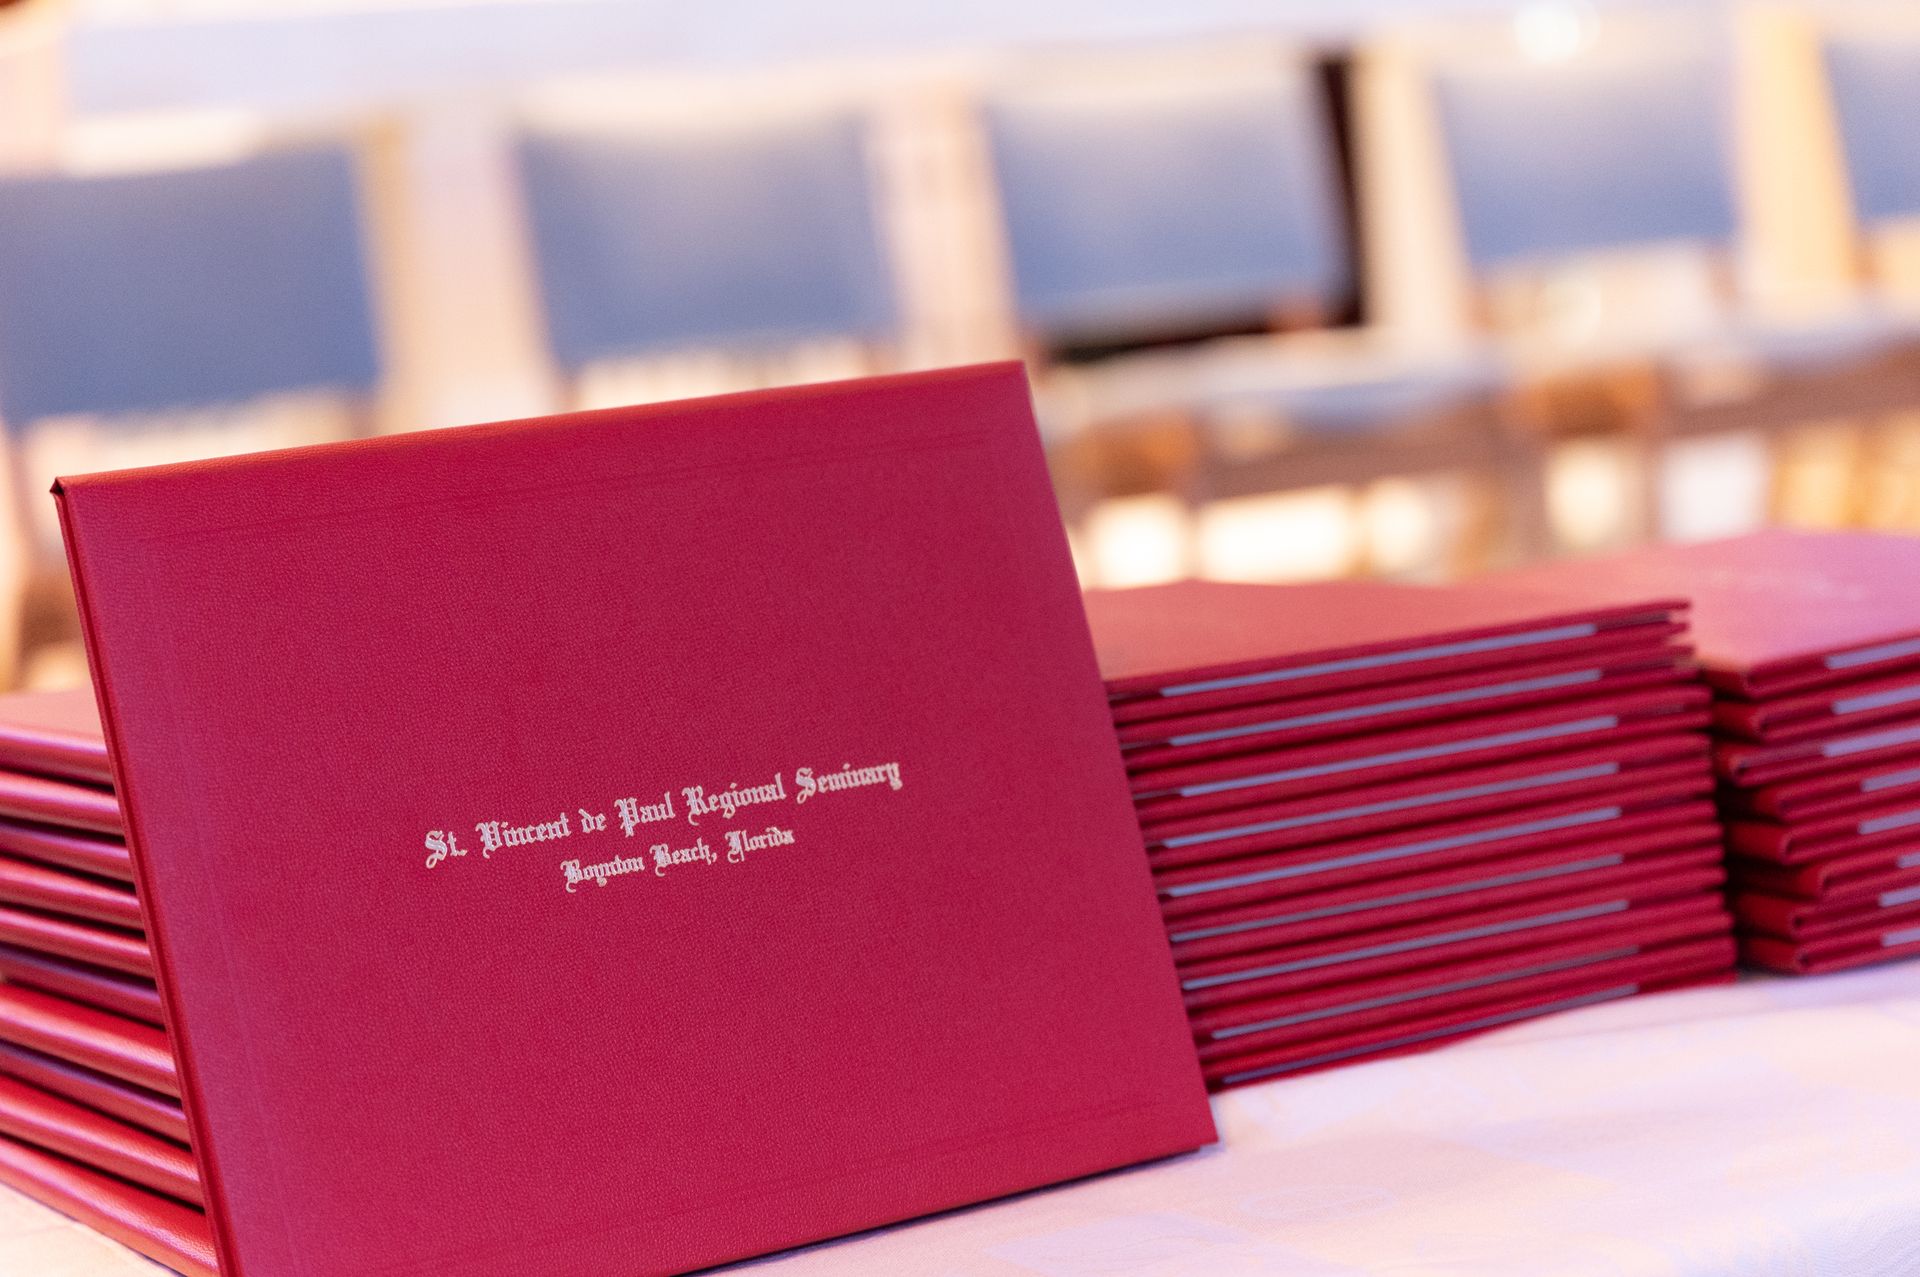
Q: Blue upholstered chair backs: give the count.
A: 5